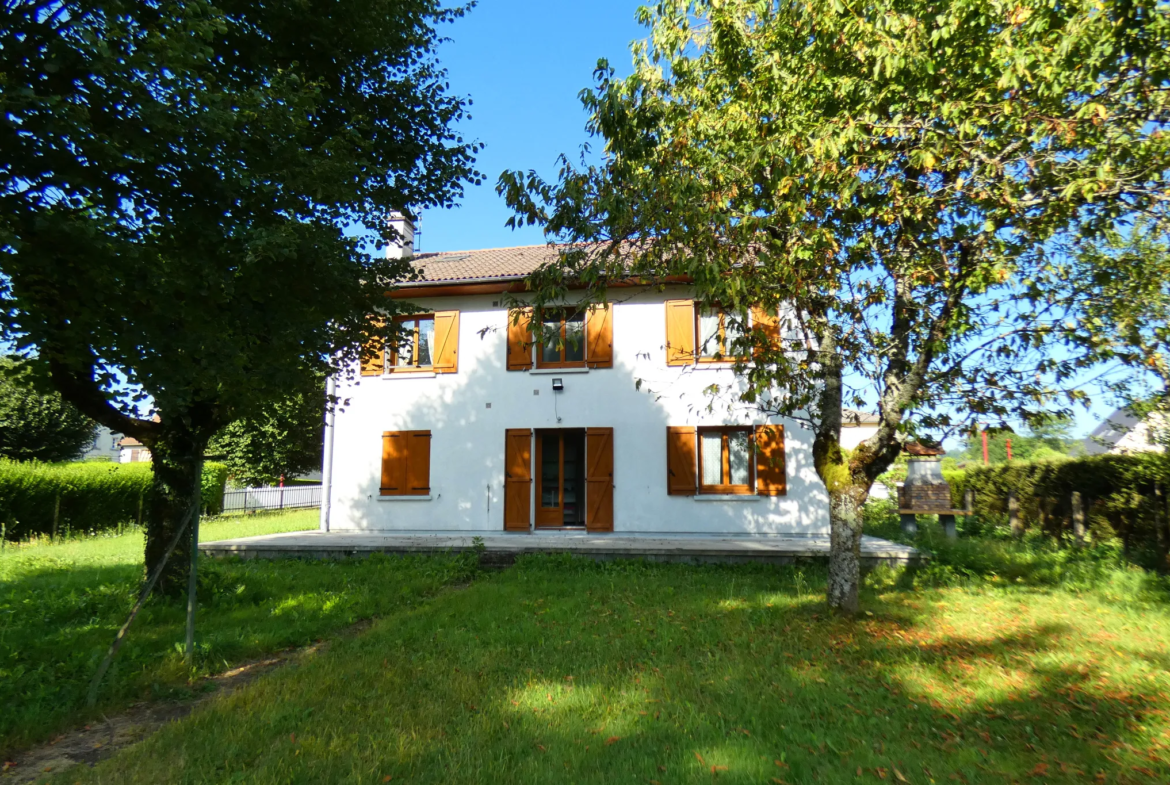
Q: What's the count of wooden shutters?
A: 12